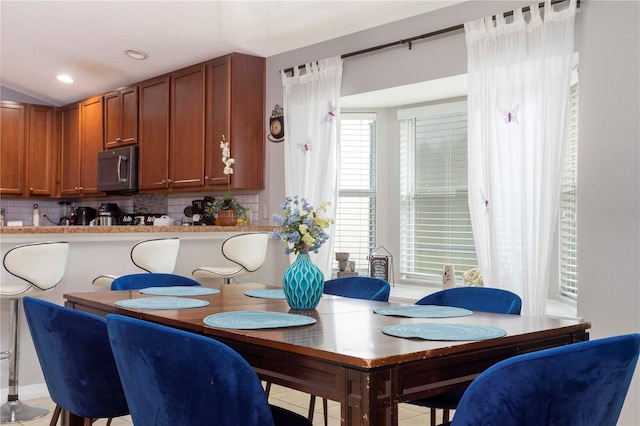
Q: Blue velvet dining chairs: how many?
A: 6